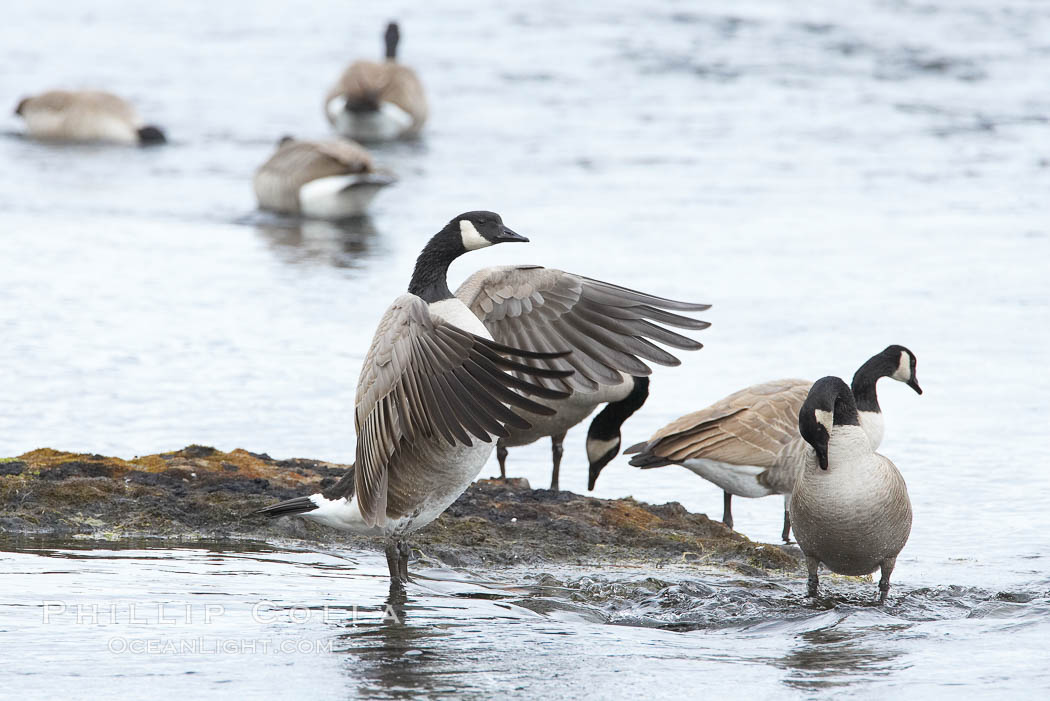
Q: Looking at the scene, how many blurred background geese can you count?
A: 3